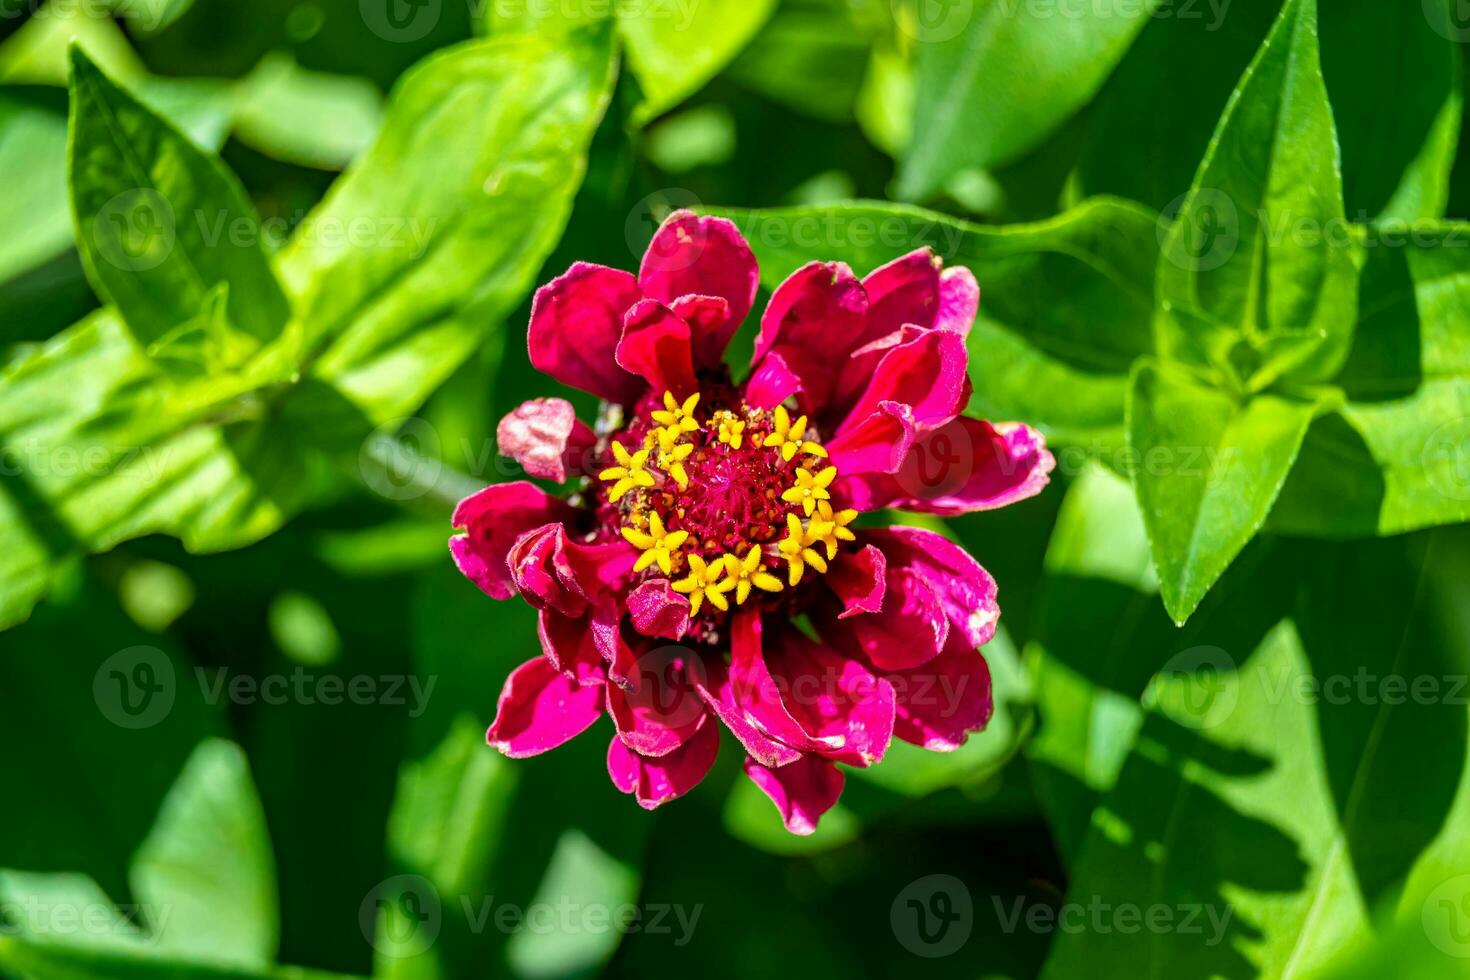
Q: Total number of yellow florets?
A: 11